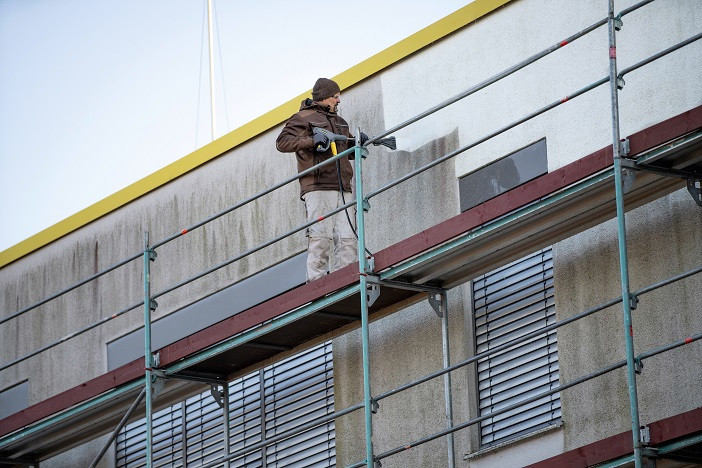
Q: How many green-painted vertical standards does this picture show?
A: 3